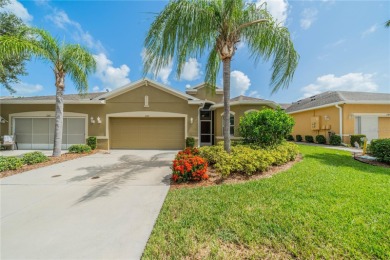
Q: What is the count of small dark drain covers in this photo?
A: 2